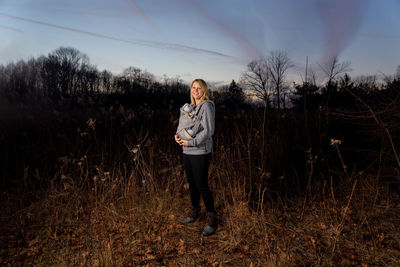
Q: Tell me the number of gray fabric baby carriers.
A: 1